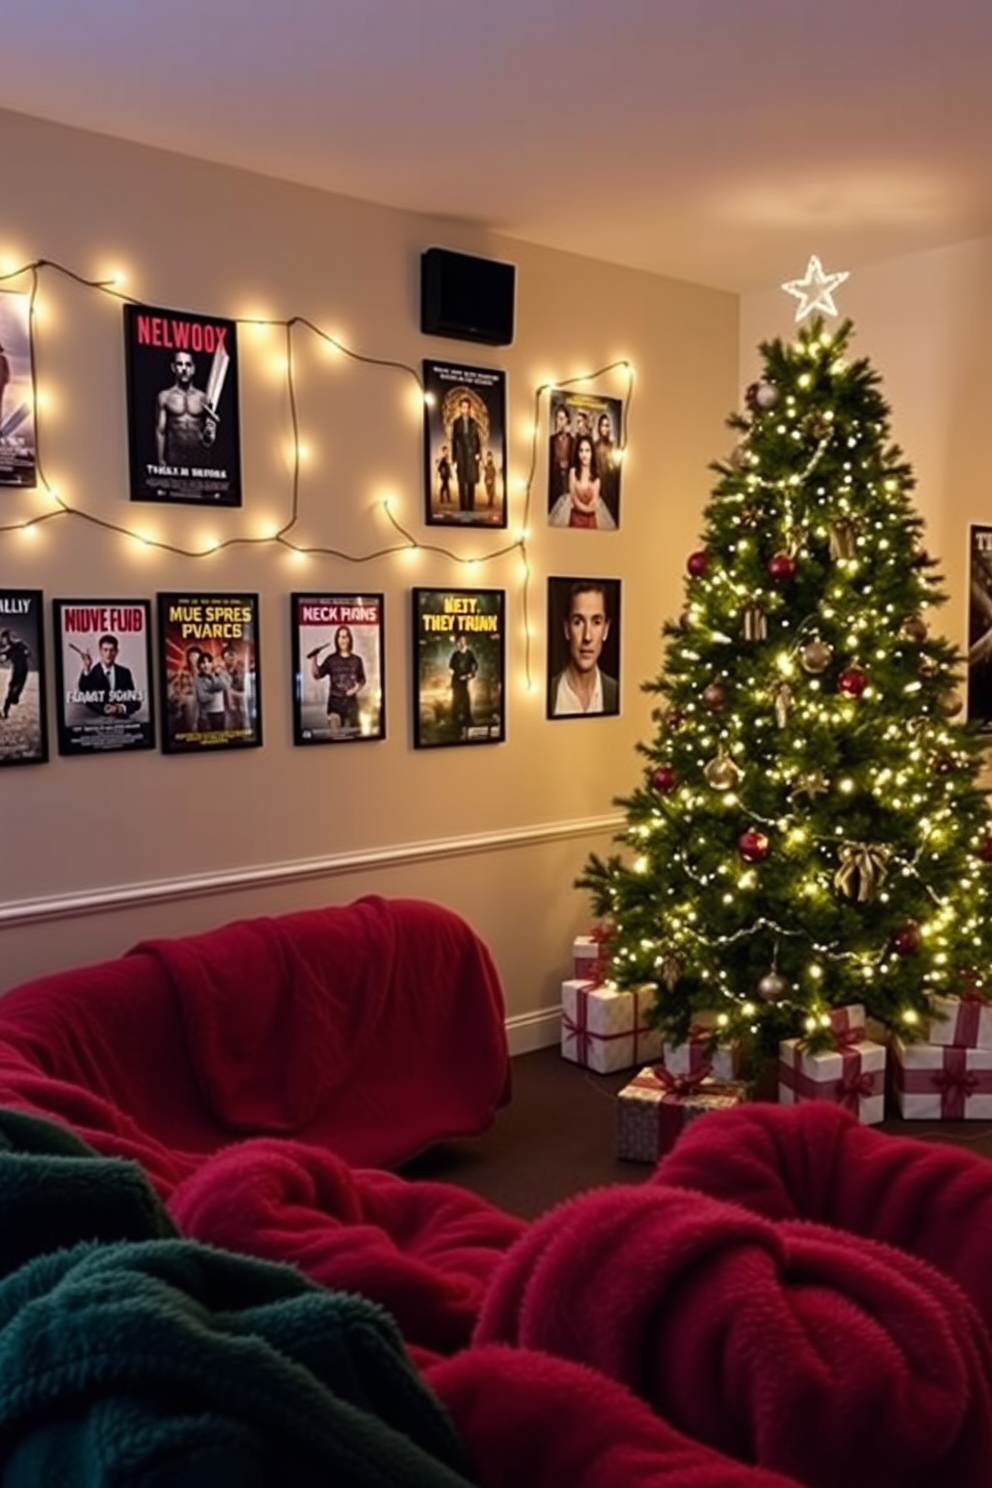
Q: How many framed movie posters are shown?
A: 11